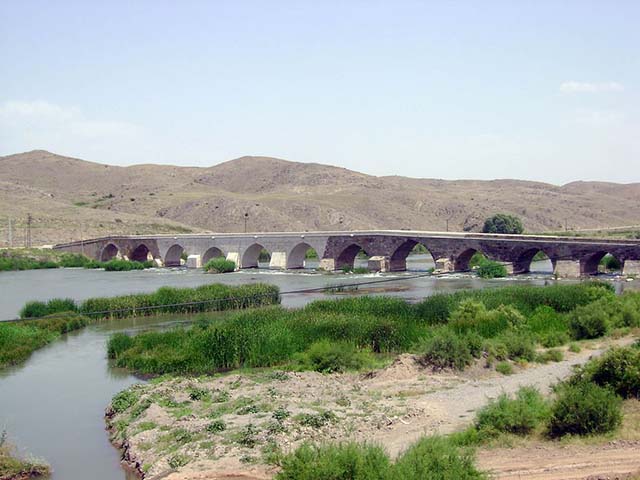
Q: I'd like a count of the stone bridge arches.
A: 11